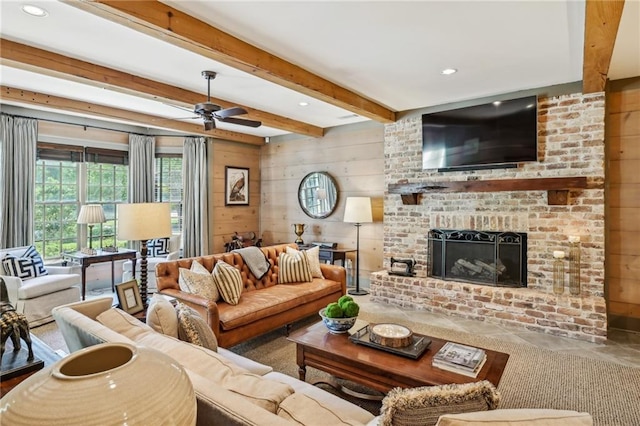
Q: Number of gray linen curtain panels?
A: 3